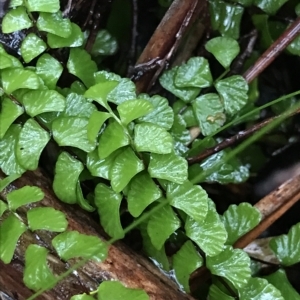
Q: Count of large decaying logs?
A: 1